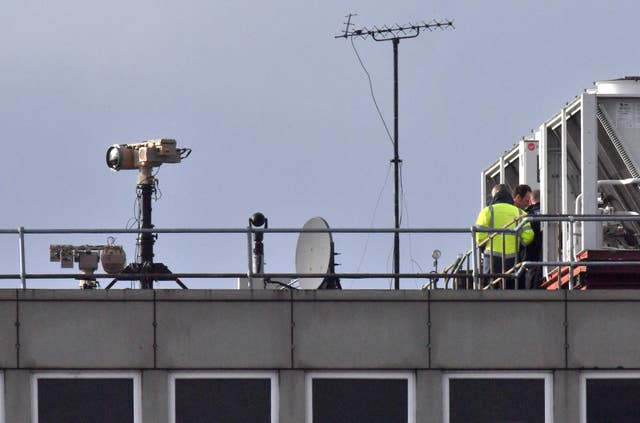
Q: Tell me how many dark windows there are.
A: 5